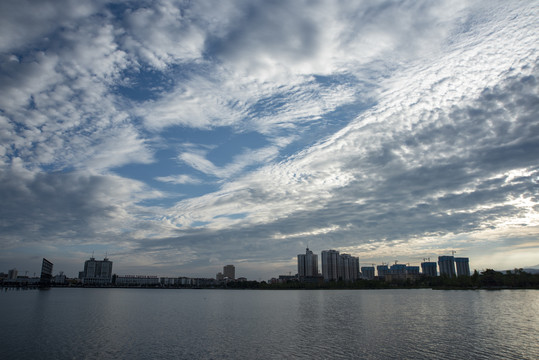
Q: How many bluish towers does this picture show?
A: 7